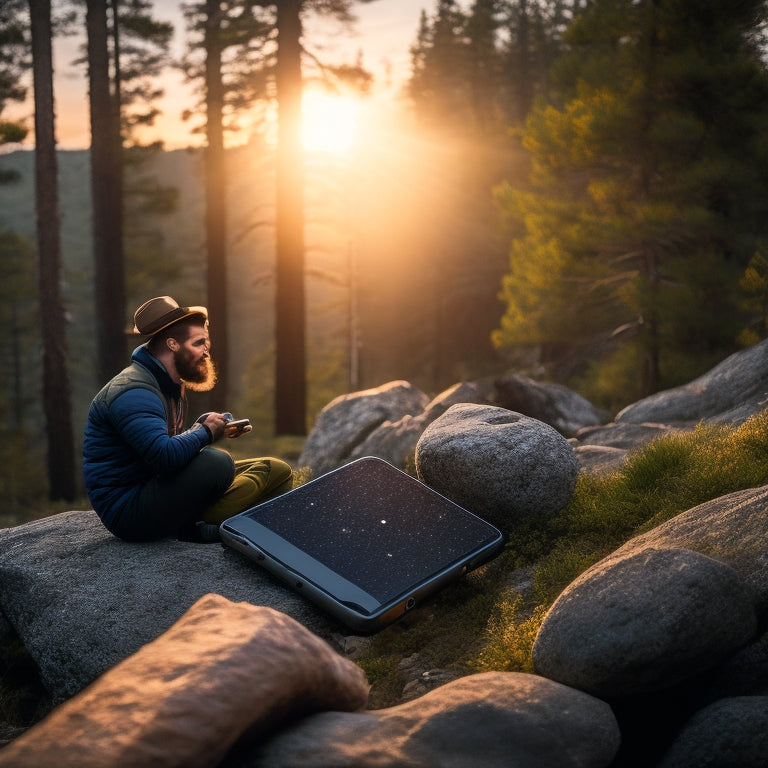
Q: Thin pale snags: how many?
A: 1